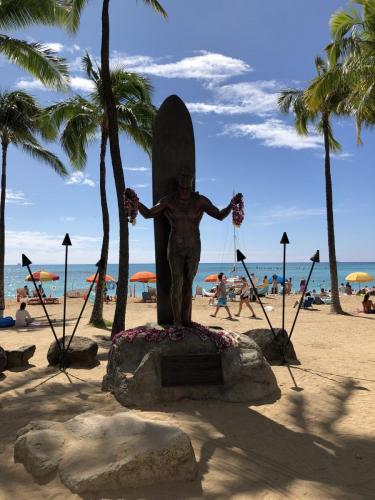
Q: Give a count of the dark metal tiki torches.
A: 6